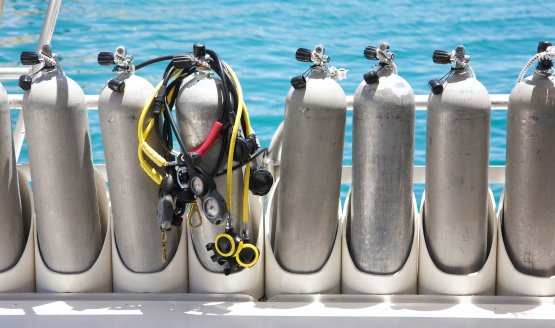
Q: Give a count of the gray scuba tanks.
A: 8